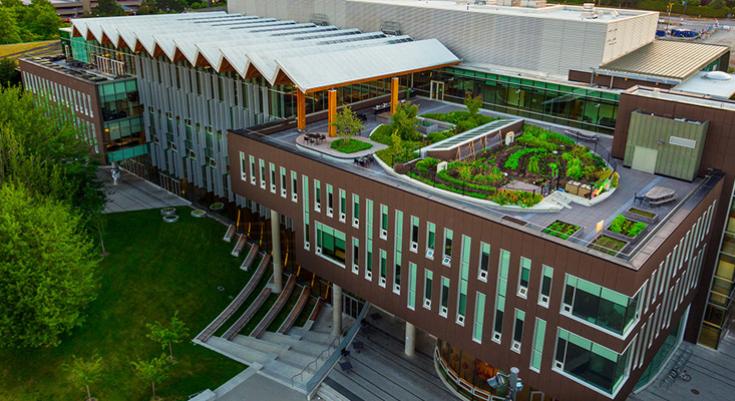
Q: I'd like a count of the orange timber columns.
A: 3